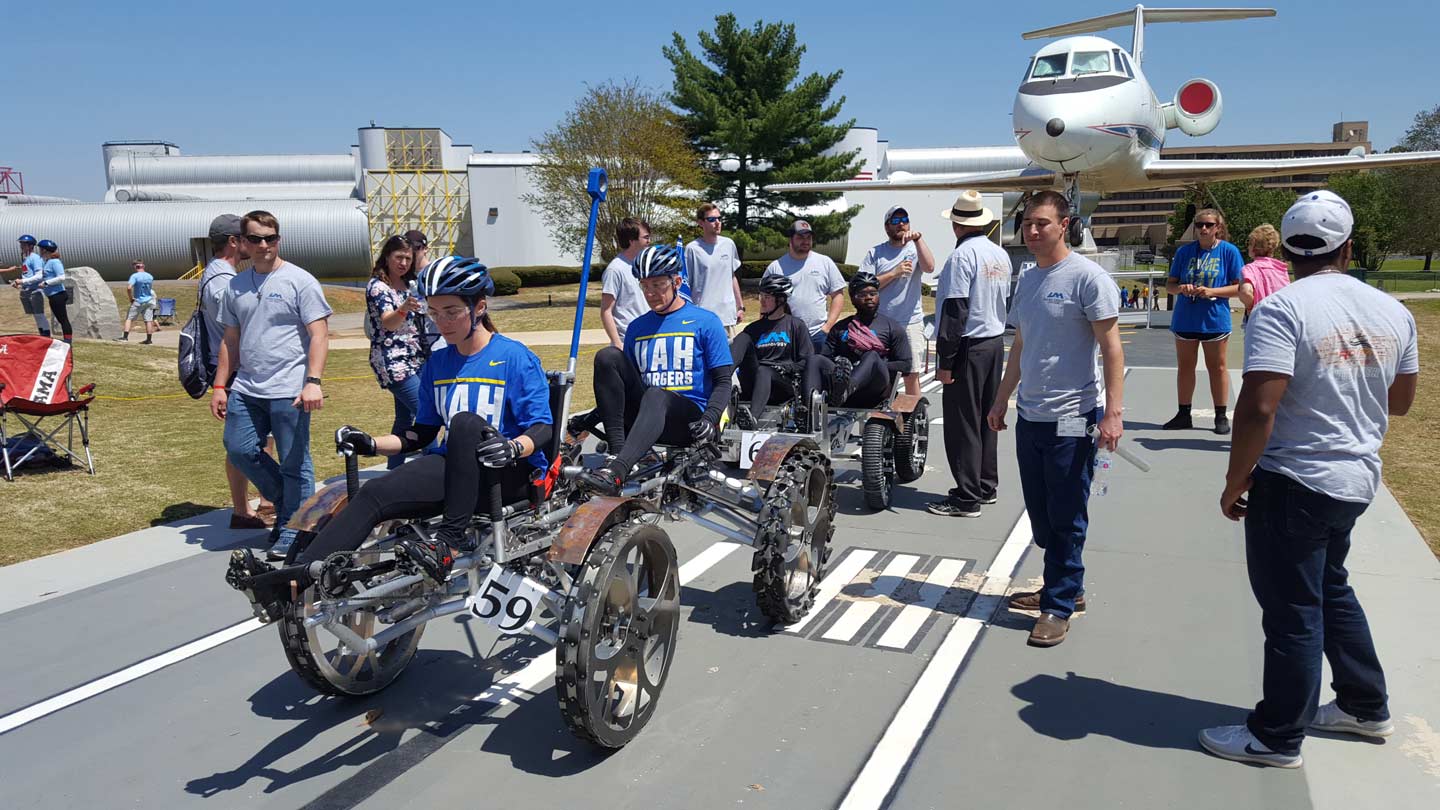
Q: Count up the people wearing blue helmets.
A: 4